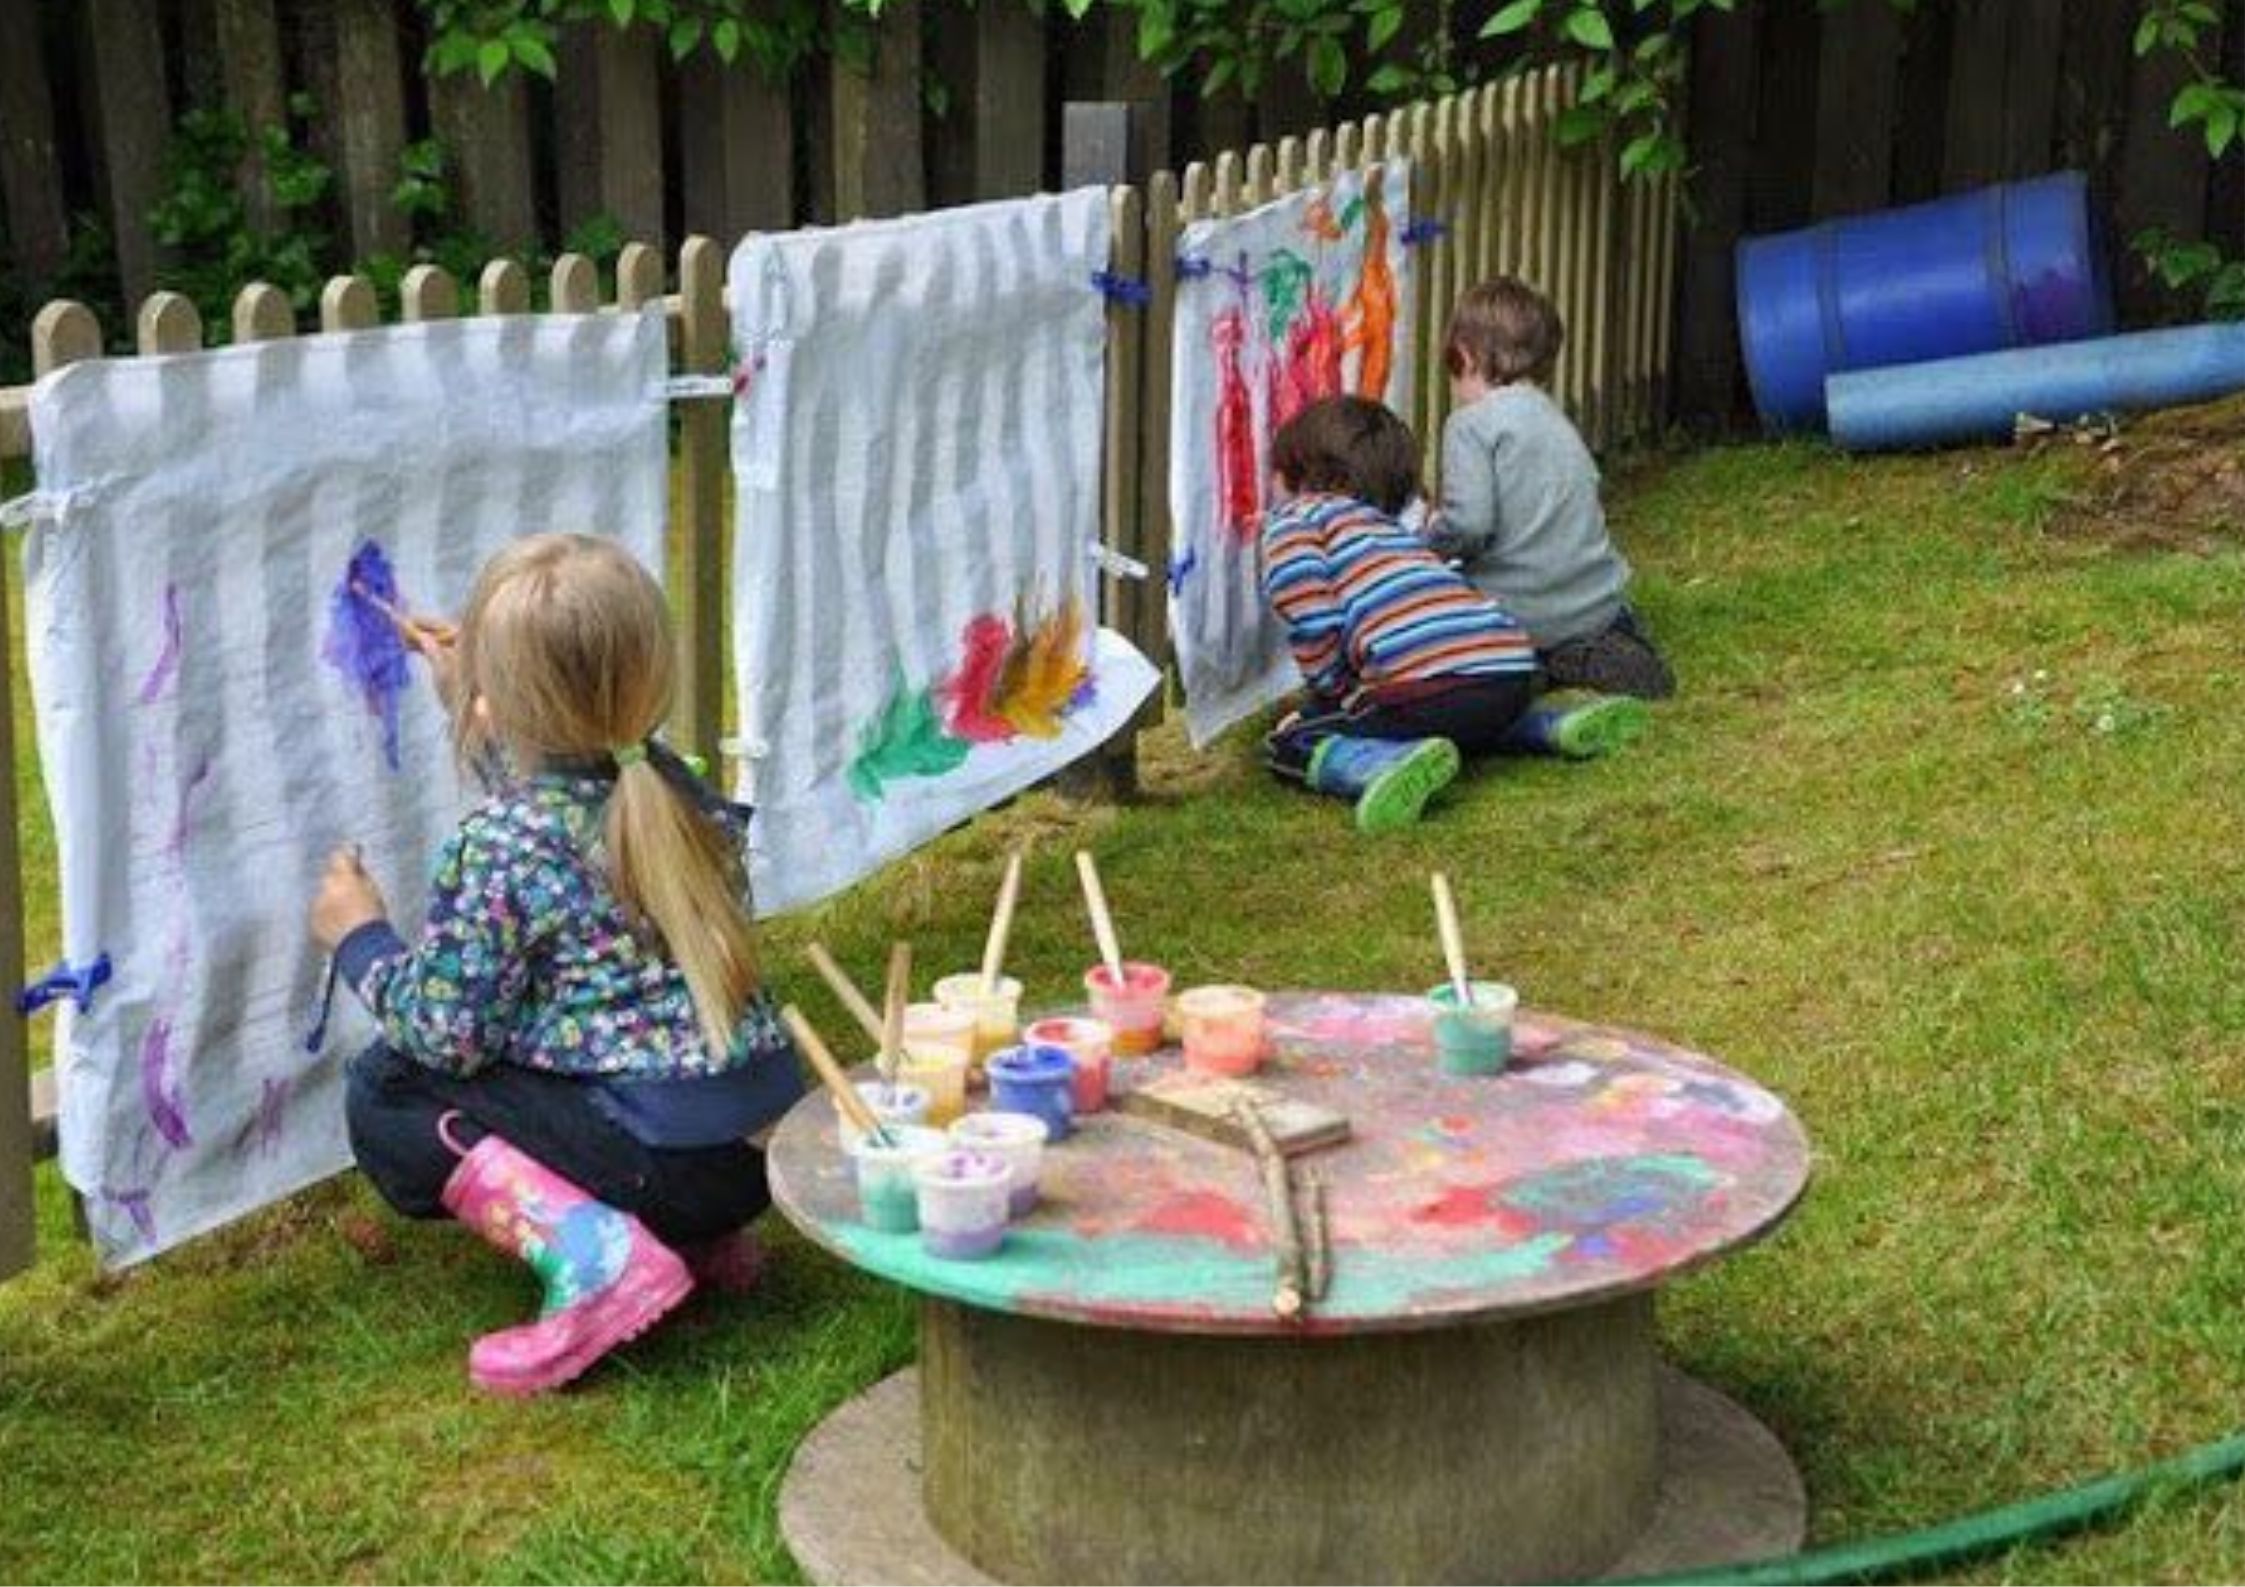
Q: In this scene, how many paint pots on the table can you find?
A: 12